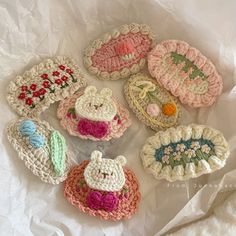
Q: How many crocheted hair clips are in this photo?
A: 8